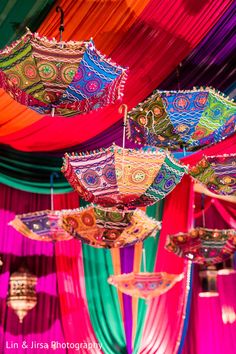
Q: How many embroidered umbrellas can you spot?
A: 8